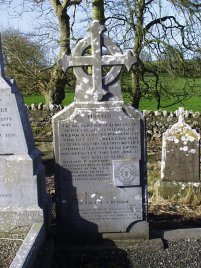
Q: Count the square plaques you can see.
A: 1